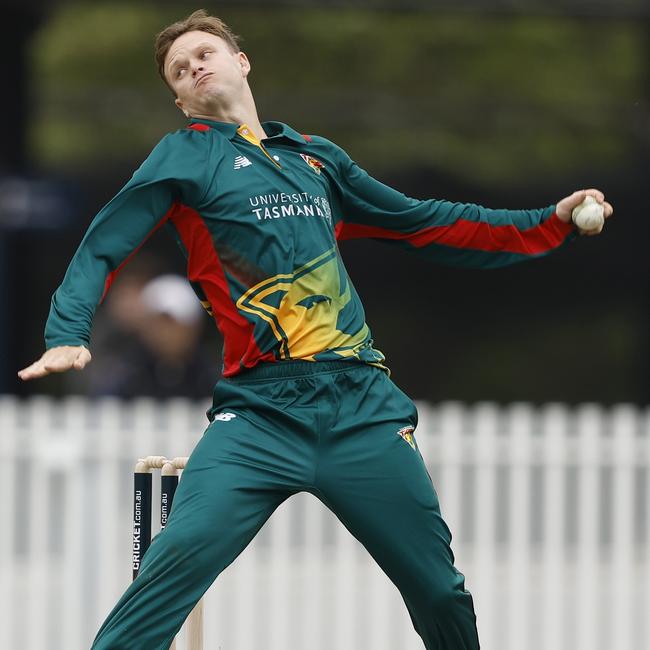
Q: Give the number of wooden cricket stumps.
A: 3